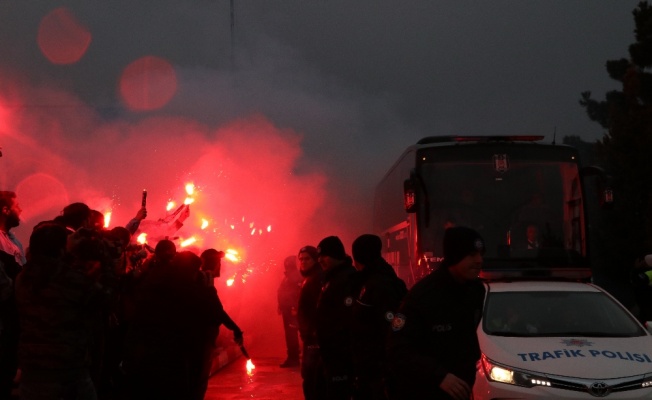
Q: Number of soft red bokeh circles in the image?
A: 3